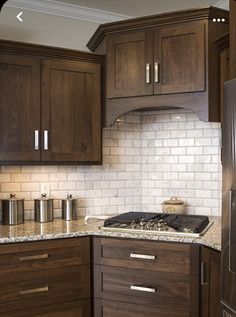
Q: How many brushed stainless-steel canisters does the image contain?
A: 3